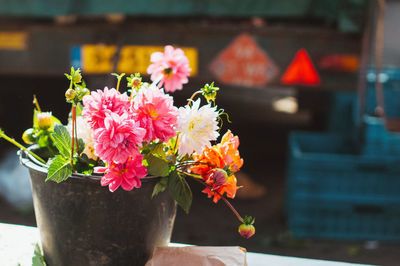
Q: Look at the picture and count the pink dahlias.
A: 5